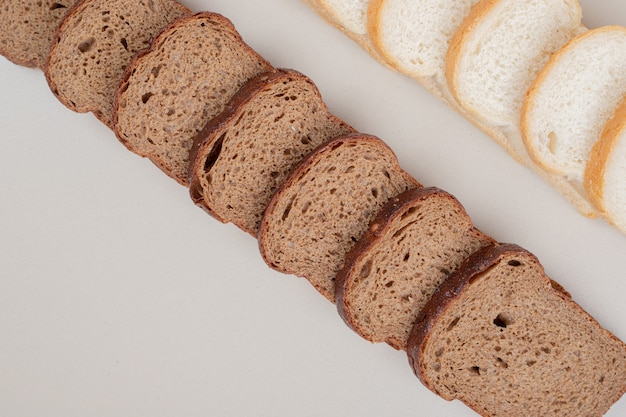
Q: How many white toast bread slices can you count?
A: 5